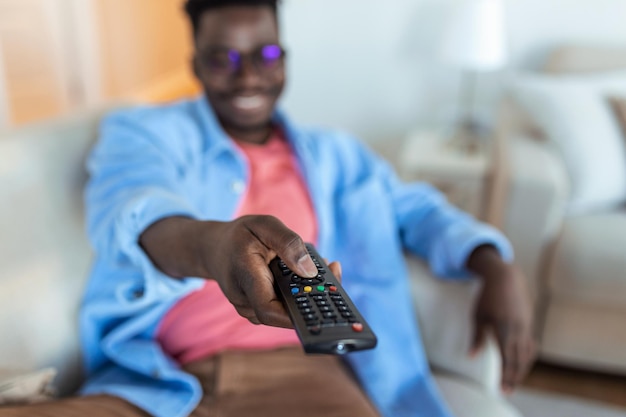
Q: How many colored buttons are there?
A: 5